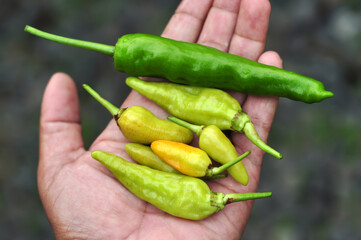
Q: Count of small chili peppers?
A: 6